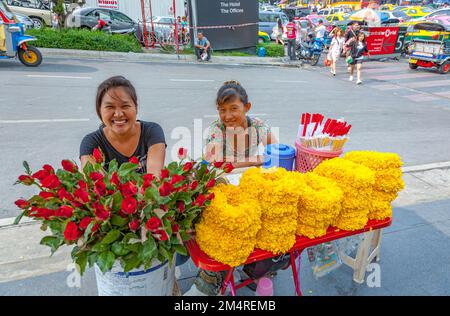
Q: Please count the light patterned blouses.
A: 1